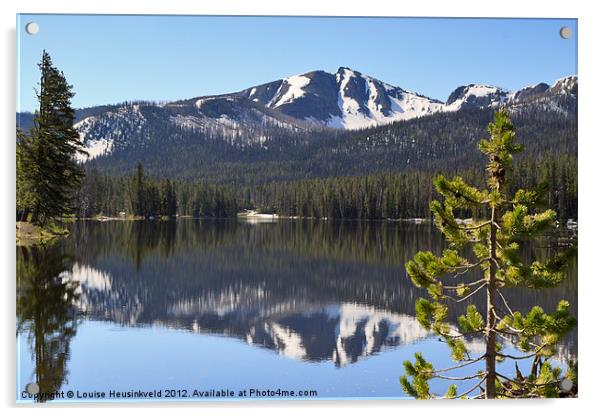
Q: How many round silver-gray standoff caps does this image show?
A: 4